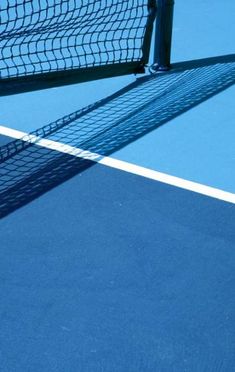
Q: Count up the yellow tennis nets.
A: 0